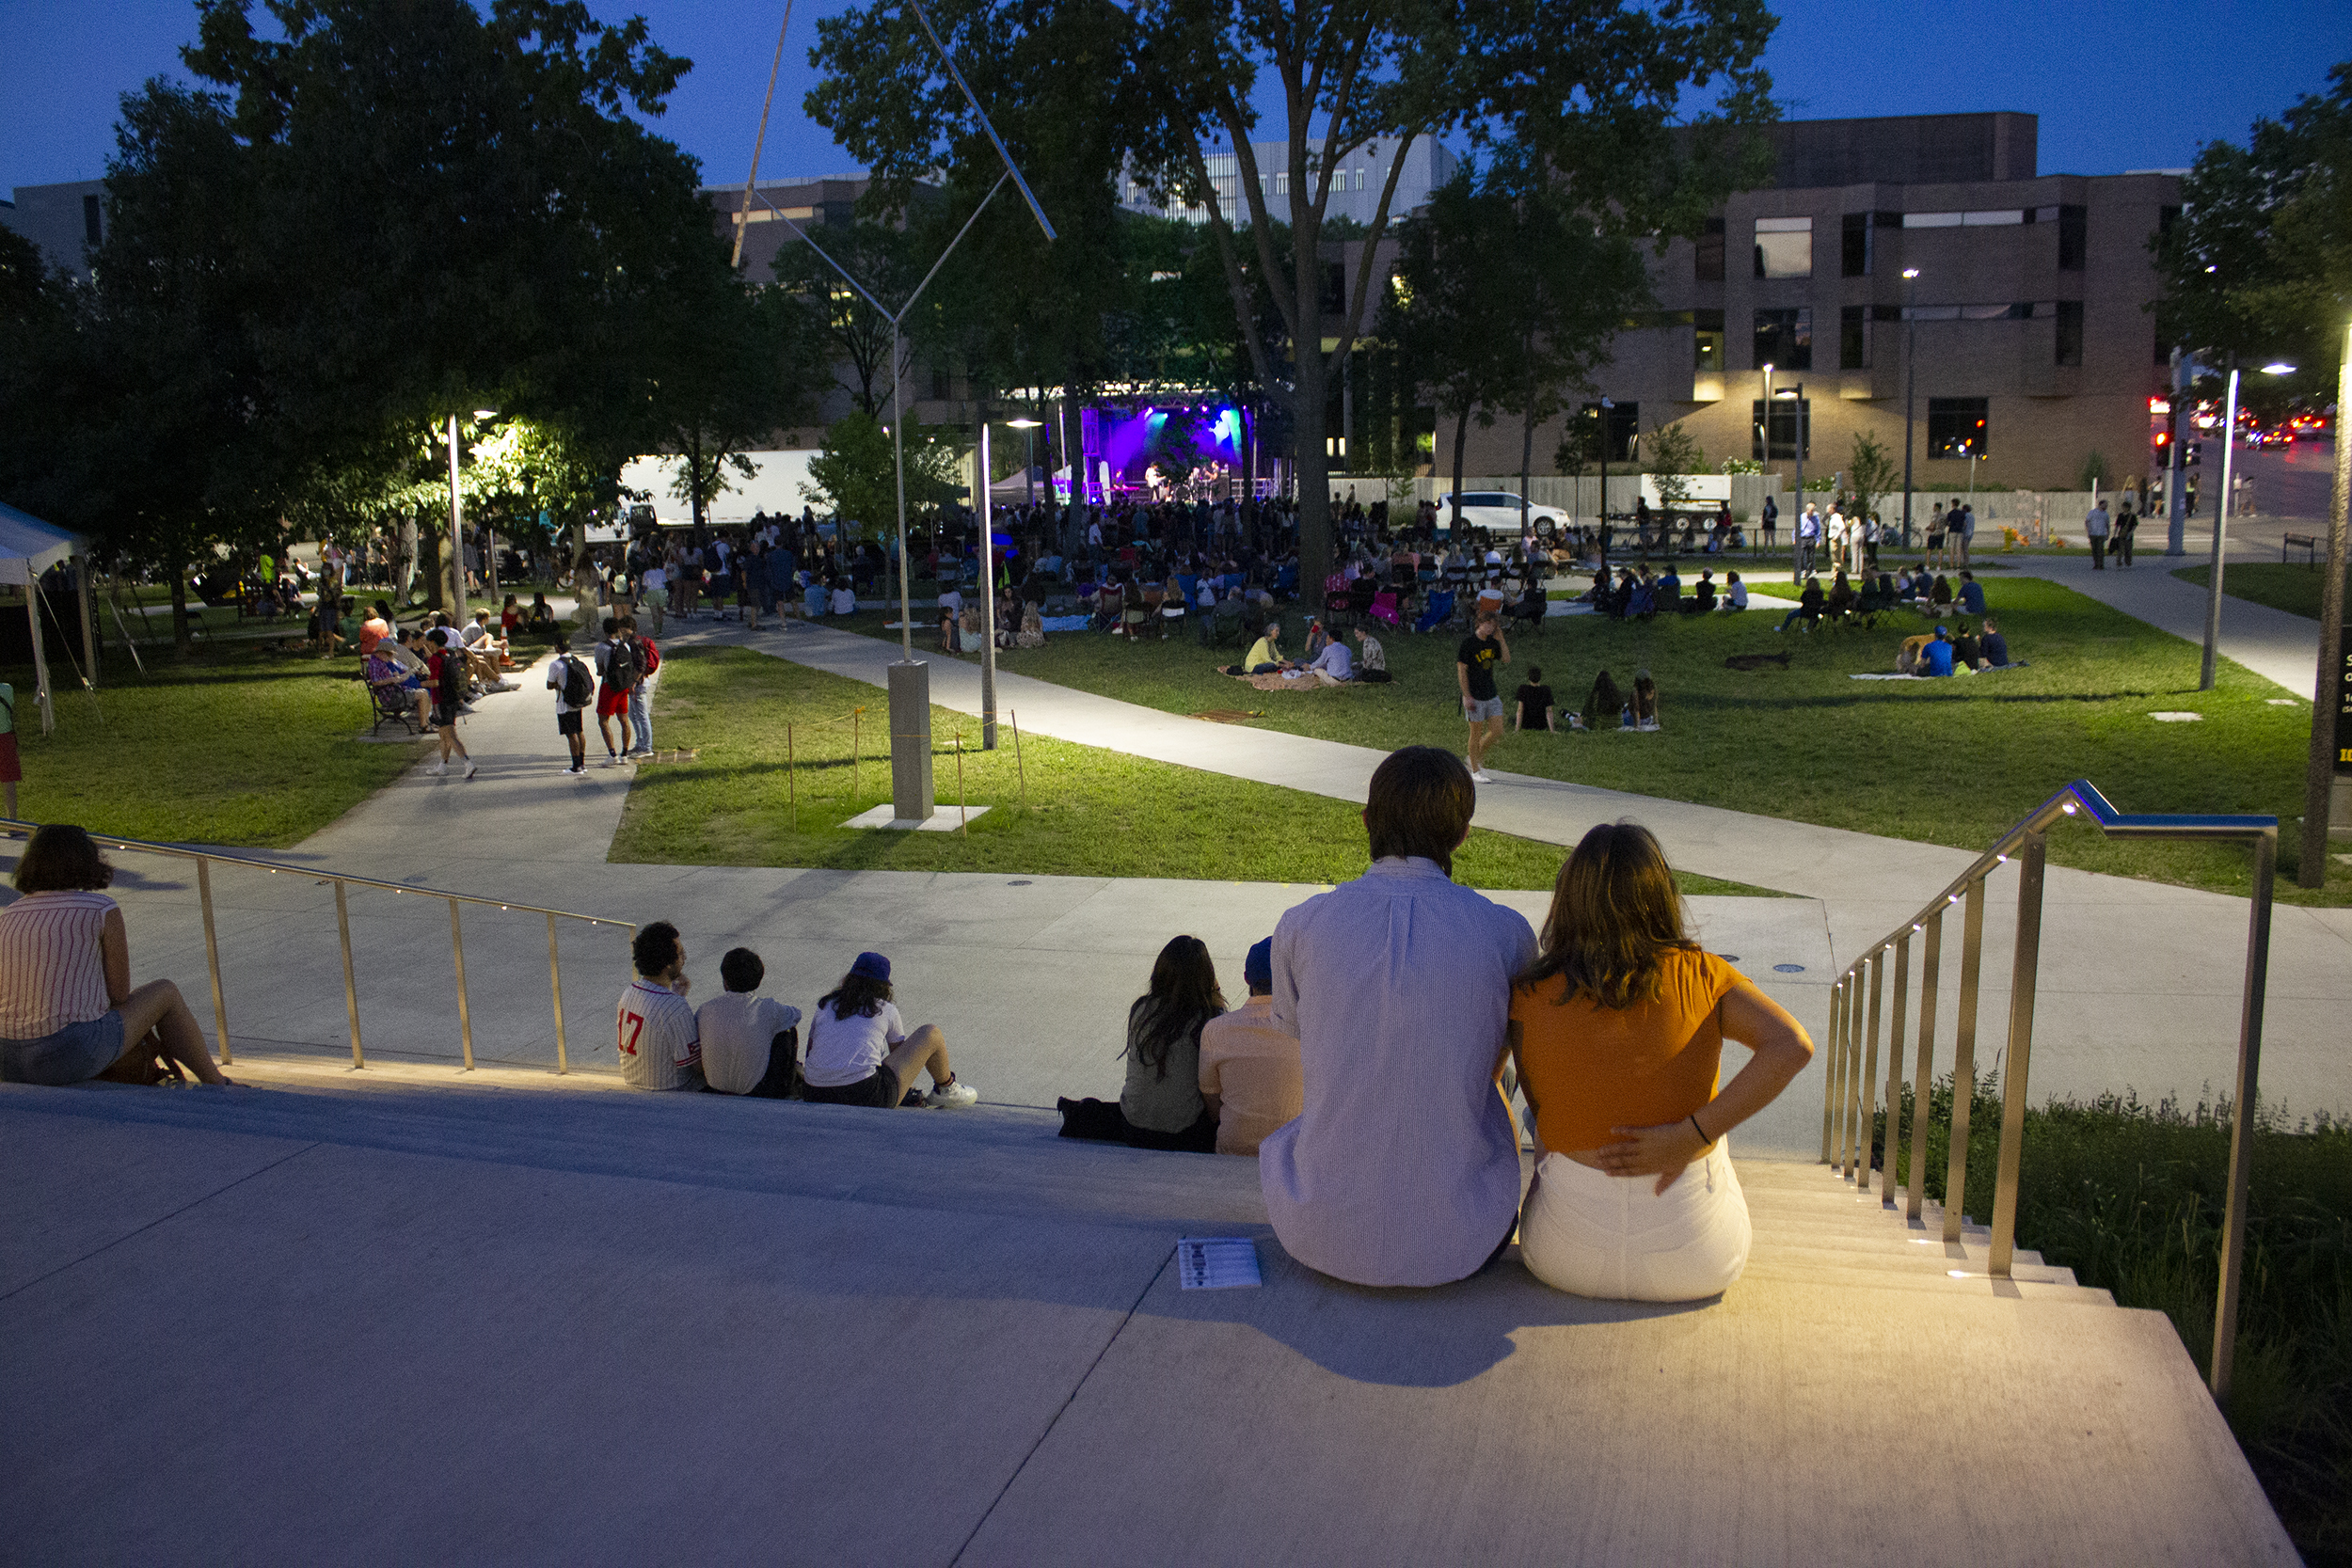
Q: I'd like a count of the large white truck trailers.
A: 1